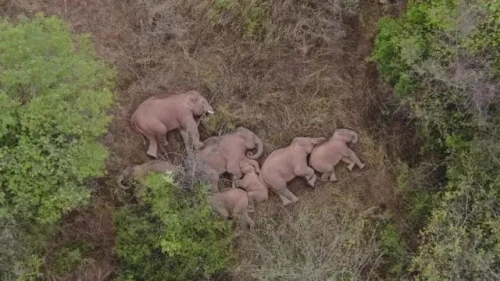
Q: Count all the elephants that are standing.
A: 0